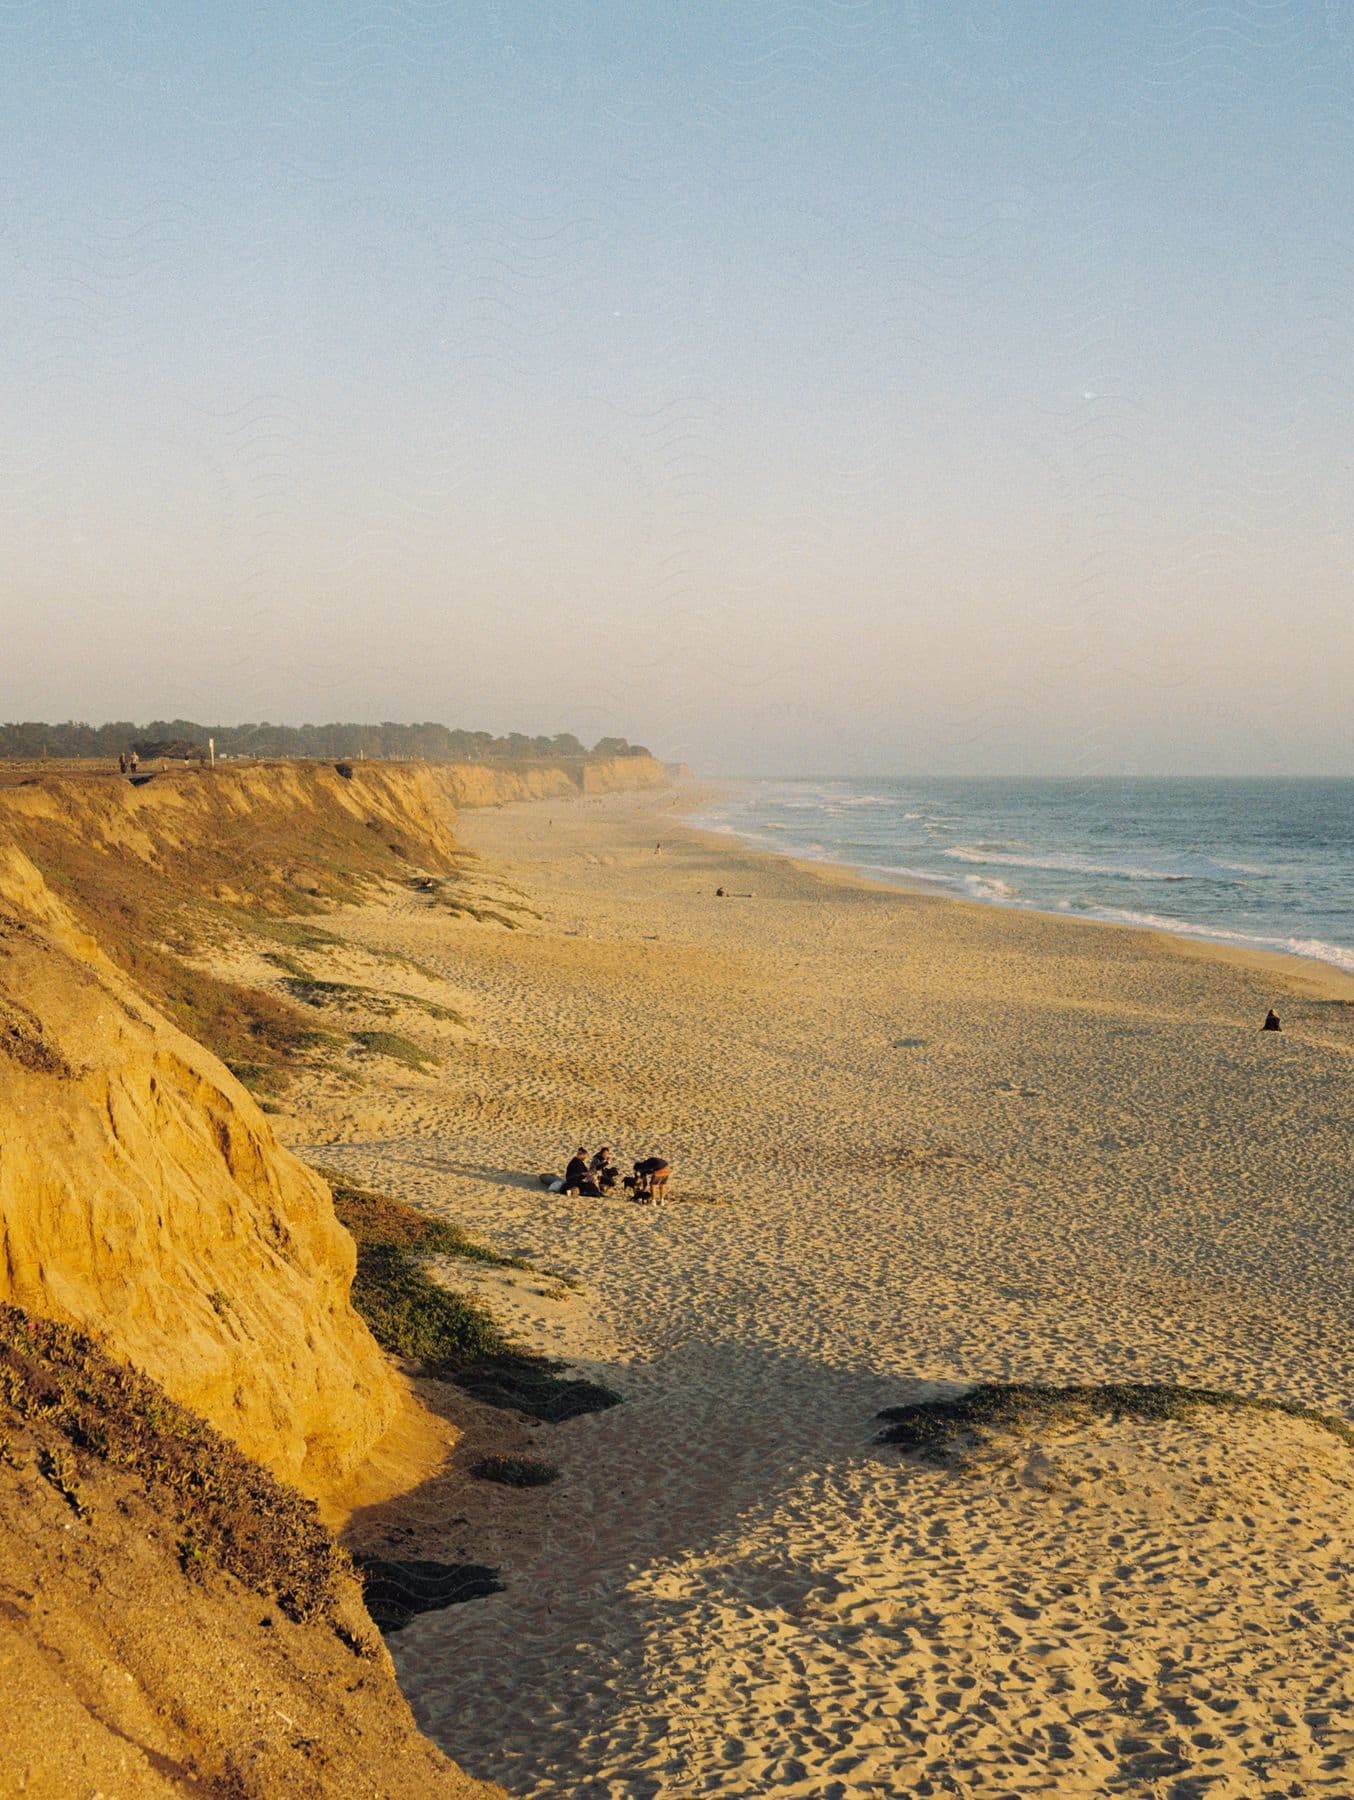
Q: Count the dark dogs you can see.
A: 3